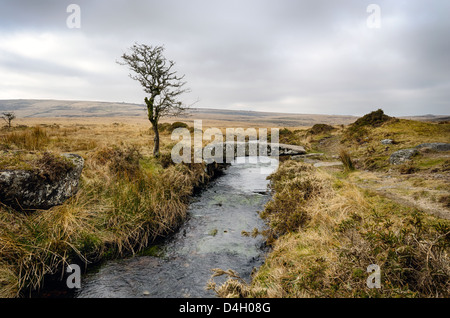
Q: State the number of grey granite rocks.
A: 4